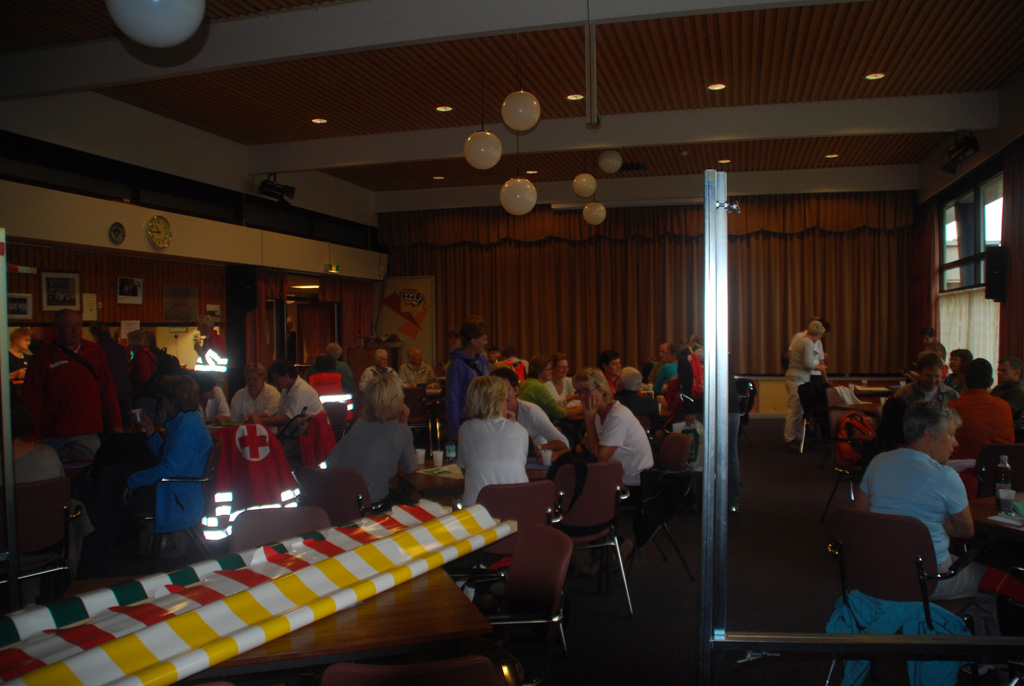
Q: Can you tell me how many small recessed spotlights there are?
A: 9